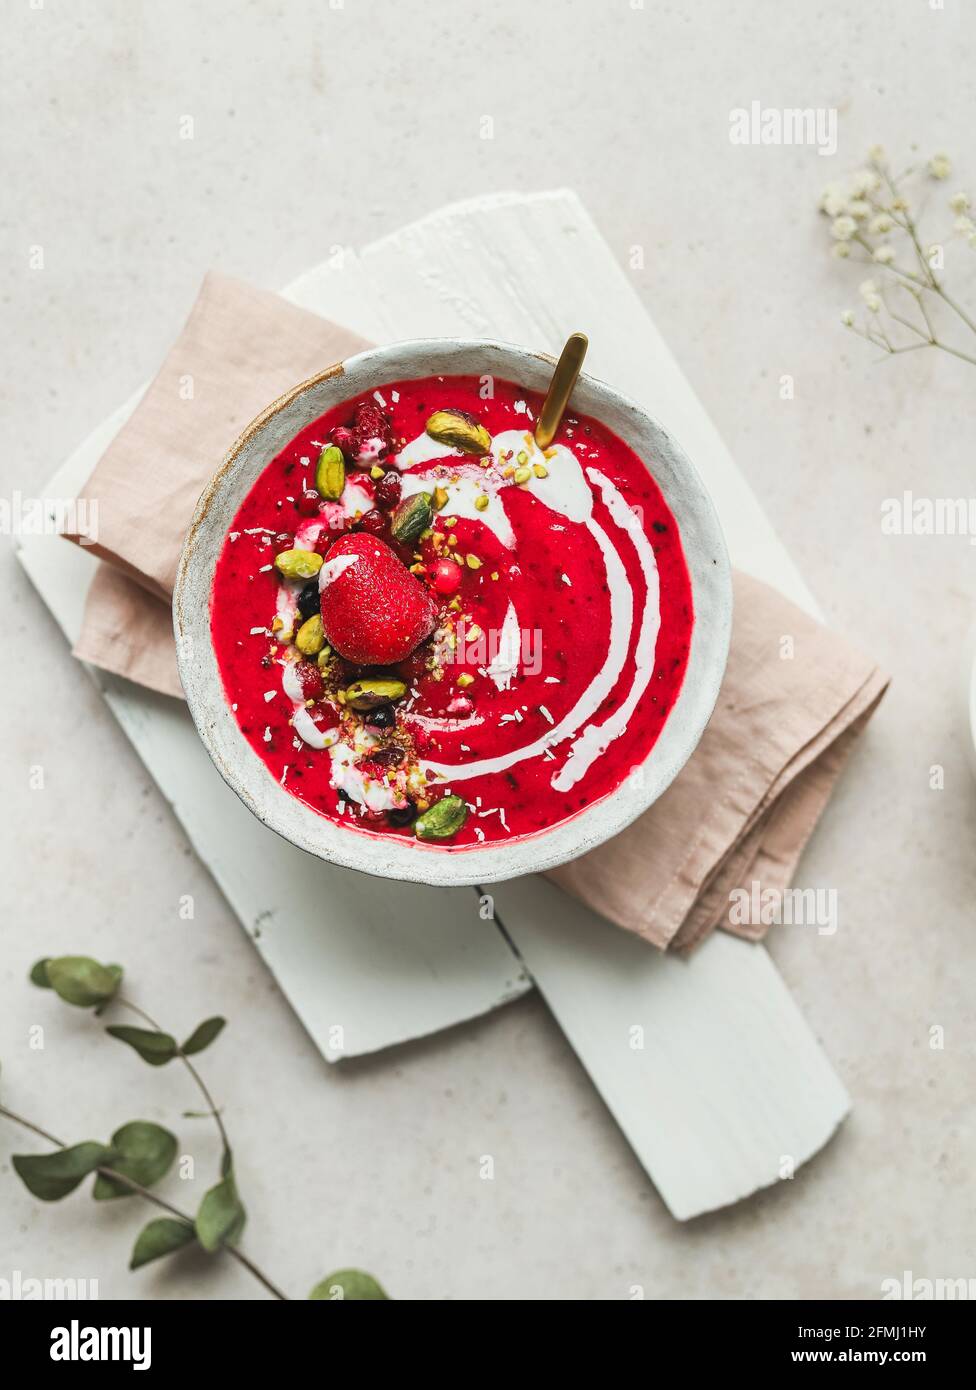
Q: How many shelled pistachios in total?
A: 7